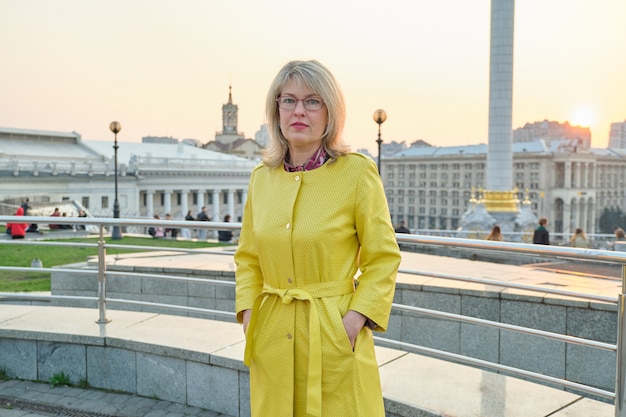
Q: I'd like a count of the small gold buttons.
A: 4